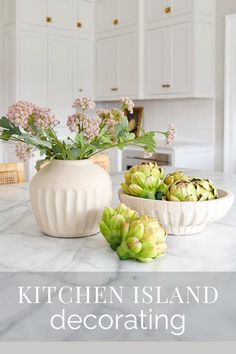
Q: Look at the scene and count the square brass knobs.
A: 4